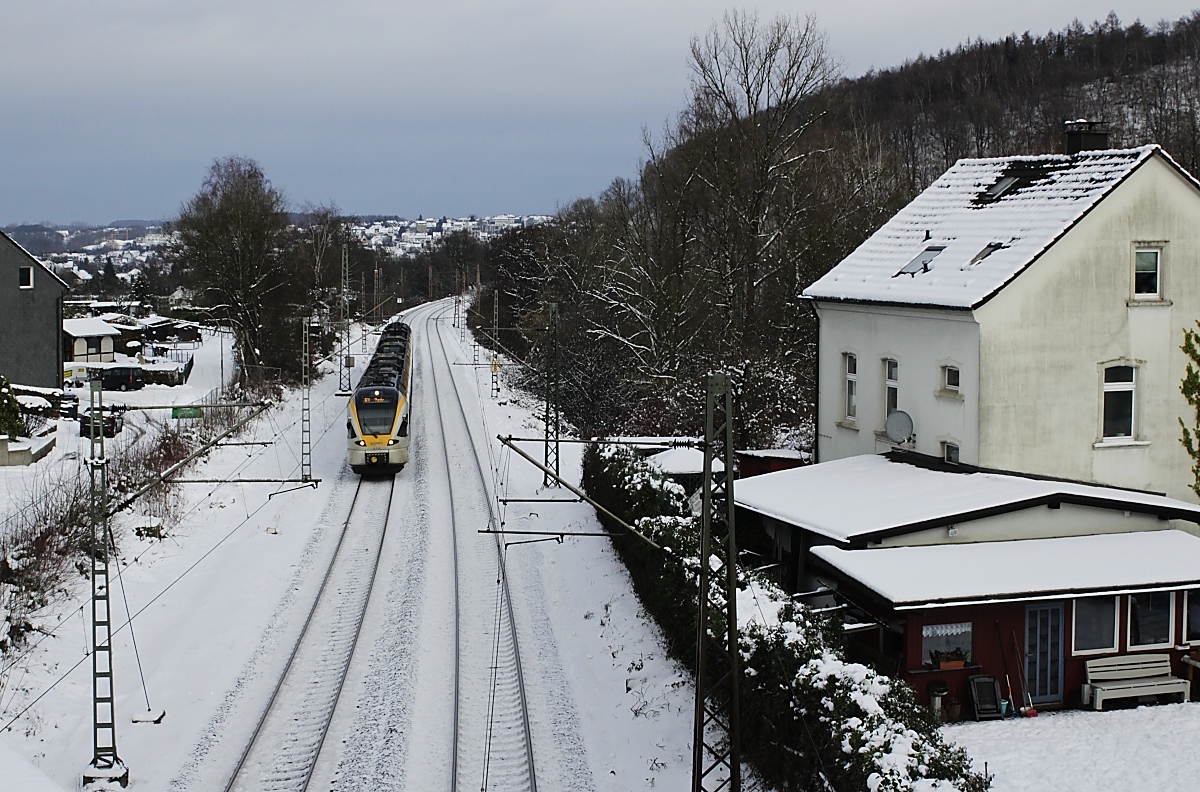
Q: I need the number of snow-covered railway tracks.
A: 2